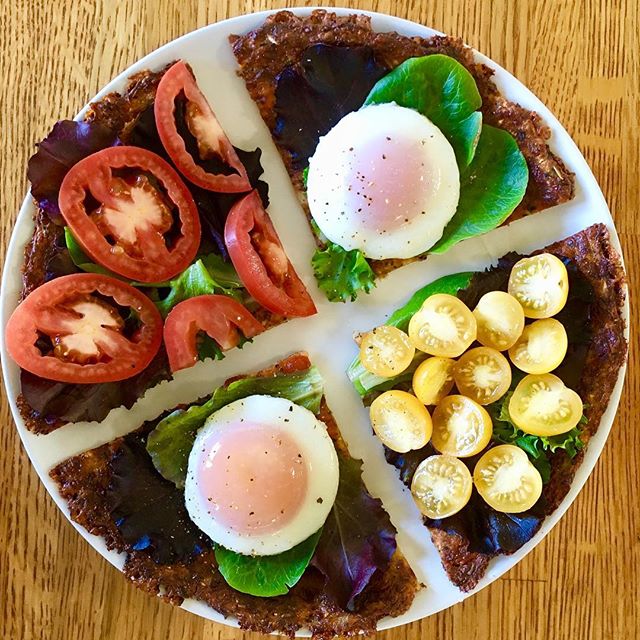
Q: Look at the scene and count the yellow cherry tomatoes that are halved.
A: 12